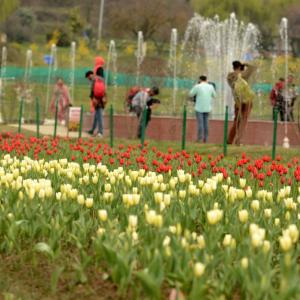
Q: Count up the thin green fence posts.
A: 9